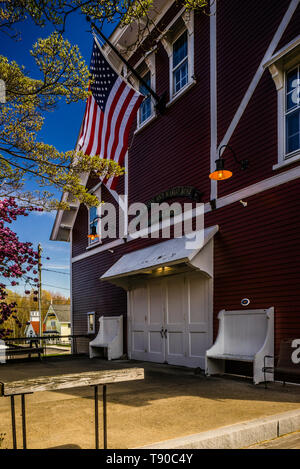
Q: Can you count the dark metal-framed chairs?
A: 1